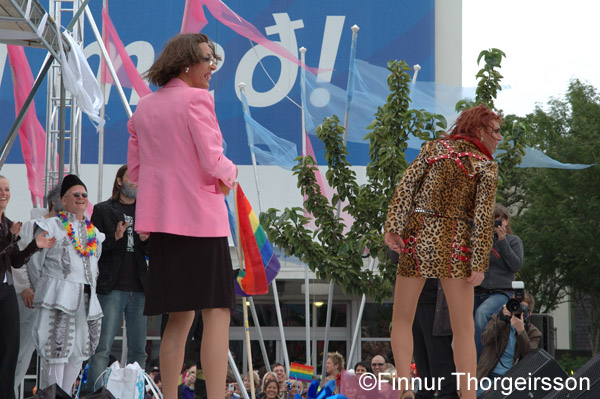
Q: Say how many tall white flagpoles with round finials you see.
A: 4